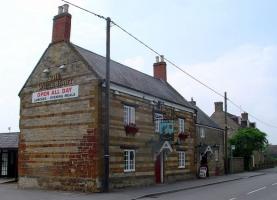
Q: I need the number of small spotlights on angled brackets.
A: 2